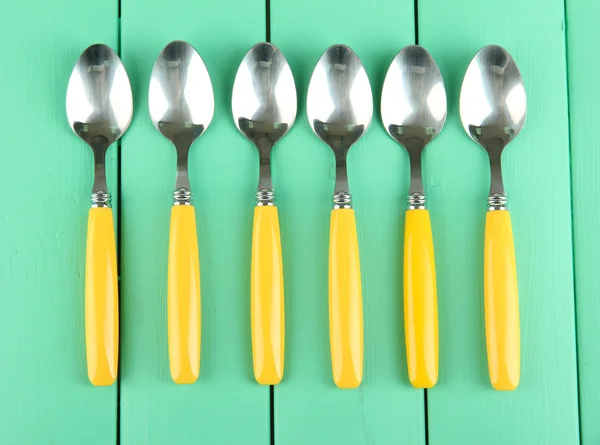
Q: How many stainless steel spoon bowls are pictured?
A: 6